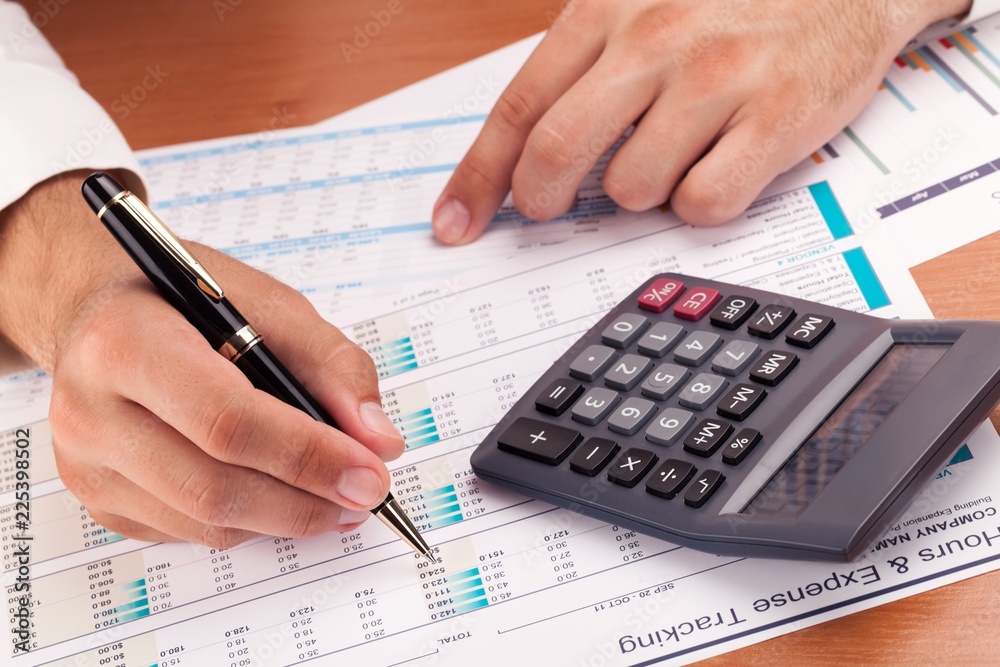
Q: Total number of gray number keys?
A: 10